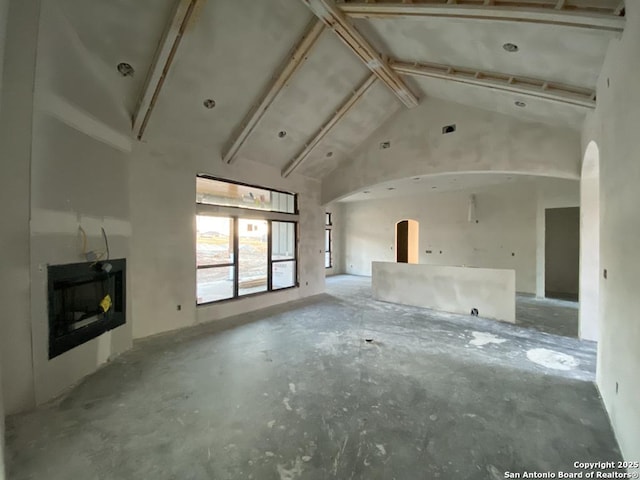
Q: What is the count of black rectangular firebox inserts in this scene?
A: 1